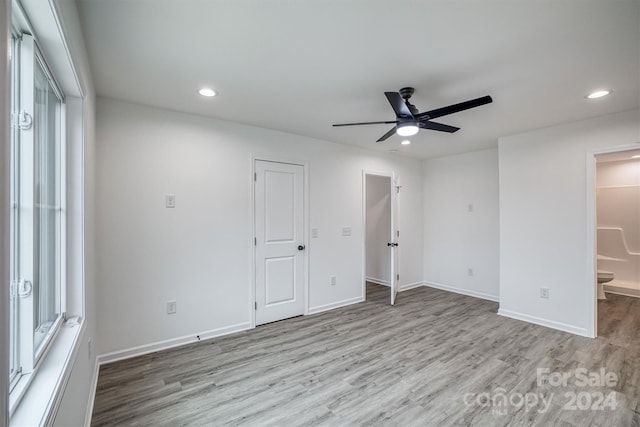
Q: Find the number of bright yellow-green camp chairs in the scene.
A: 0